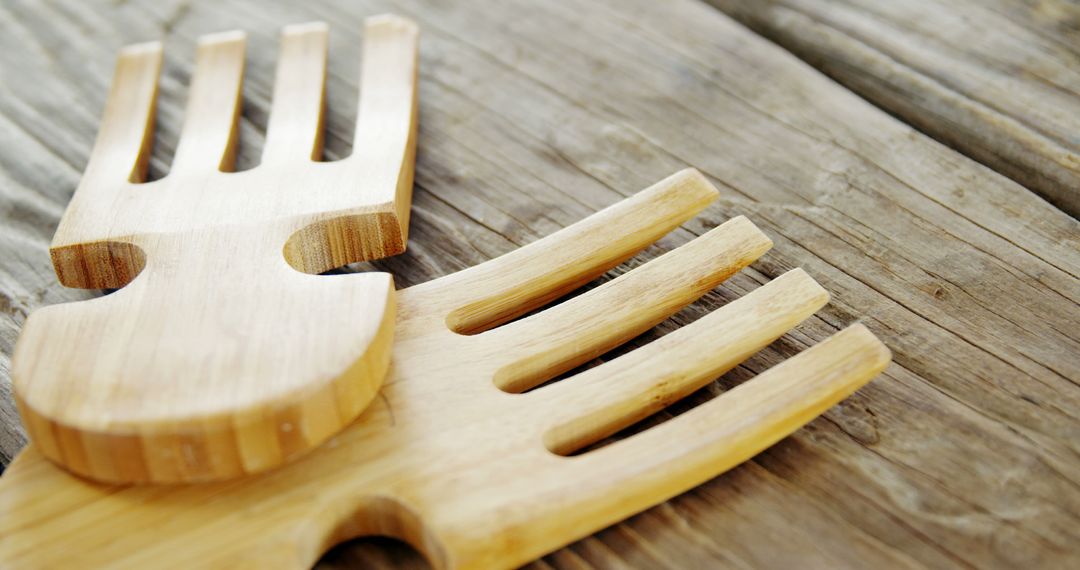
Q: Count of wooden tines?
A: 8